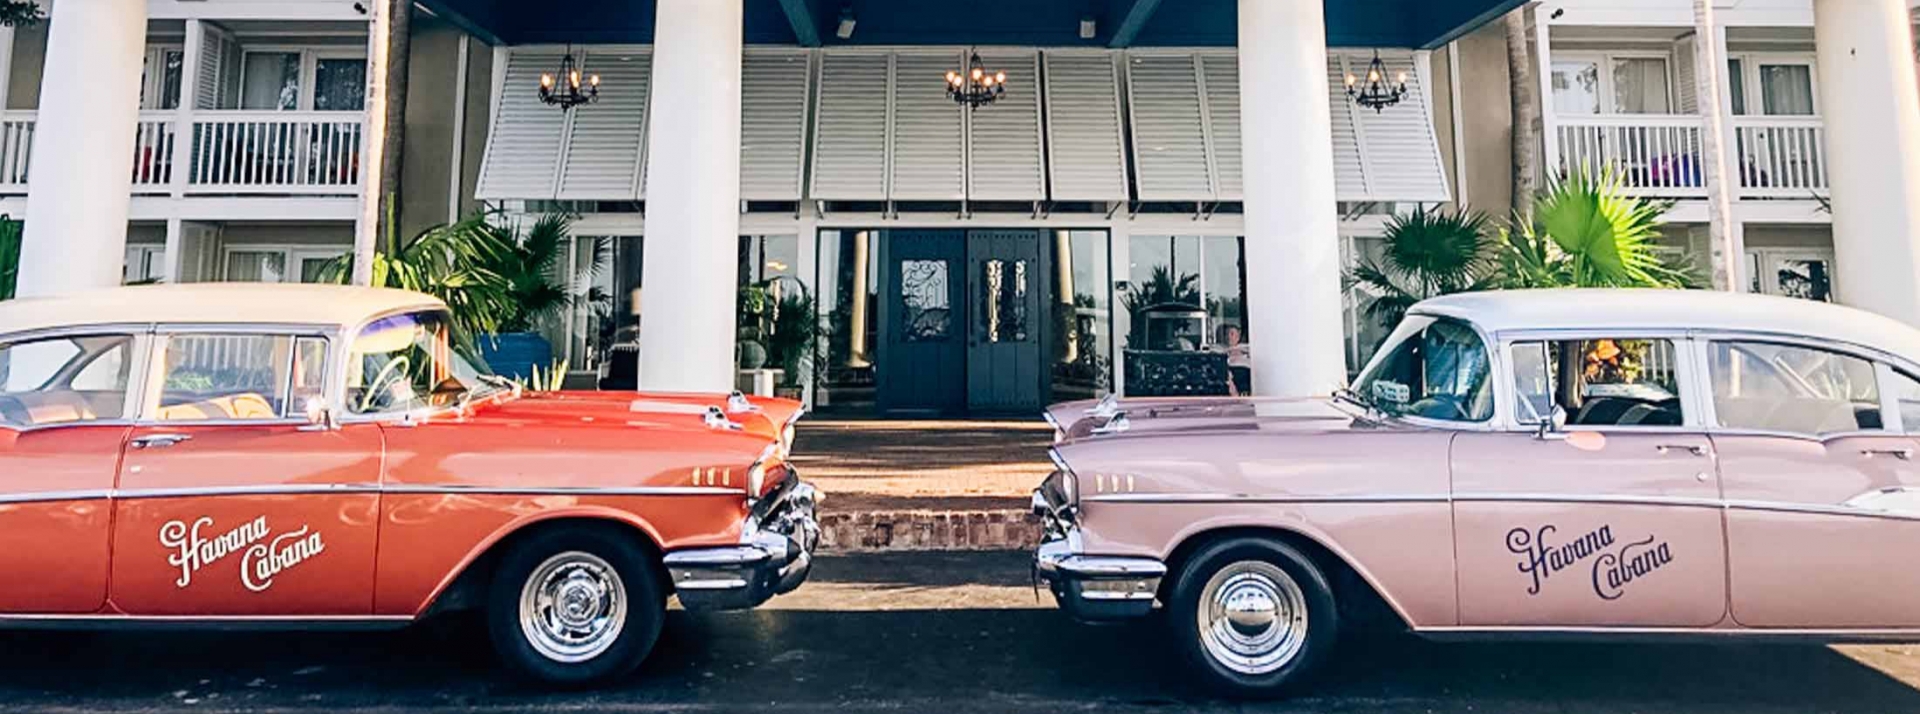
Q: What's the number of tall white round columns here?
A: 4